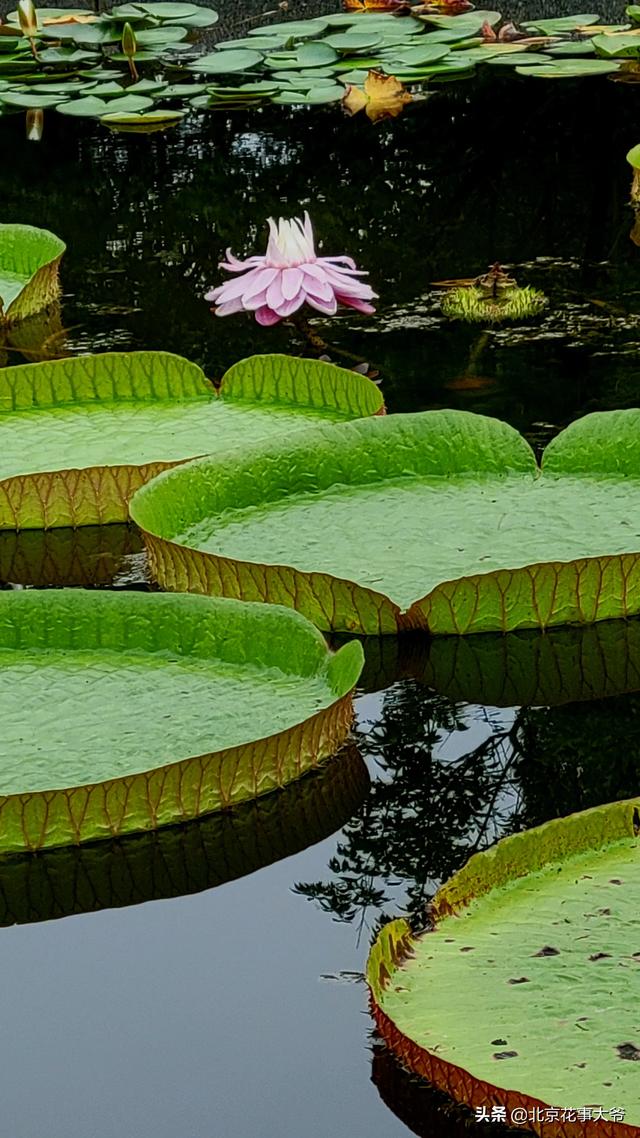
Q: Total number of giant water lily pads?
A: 5